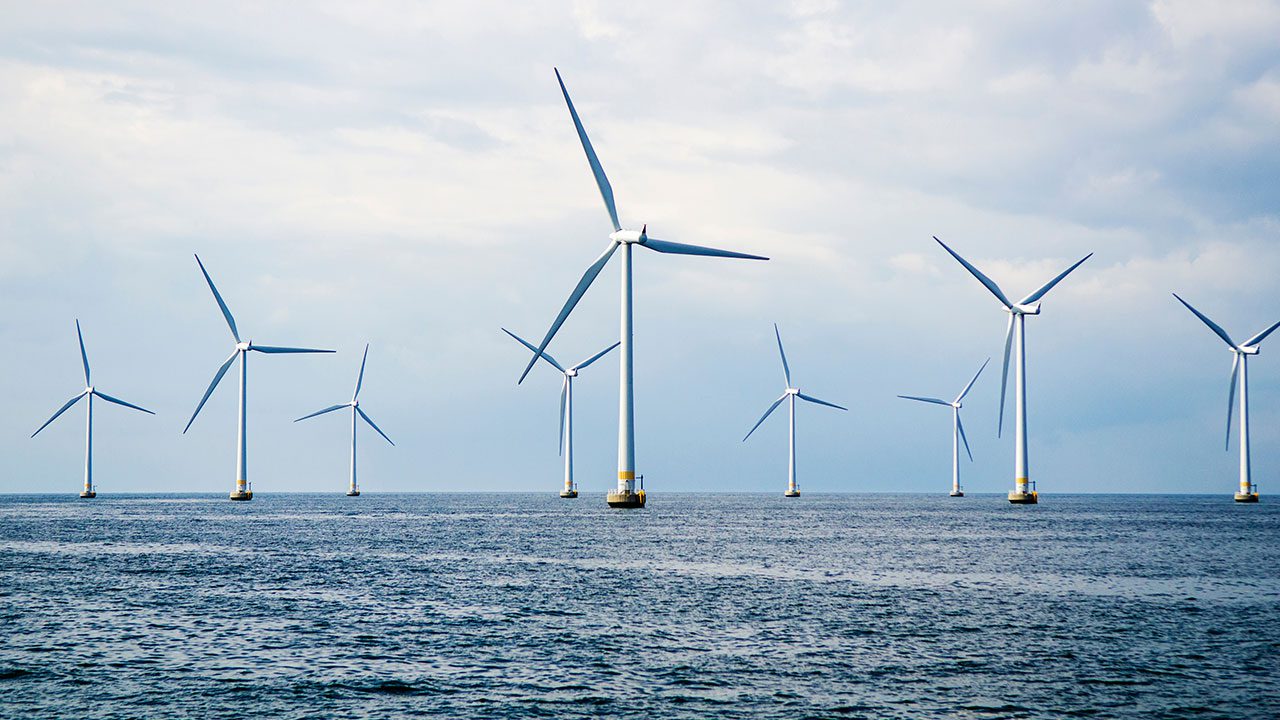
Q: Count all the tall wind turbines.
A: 9